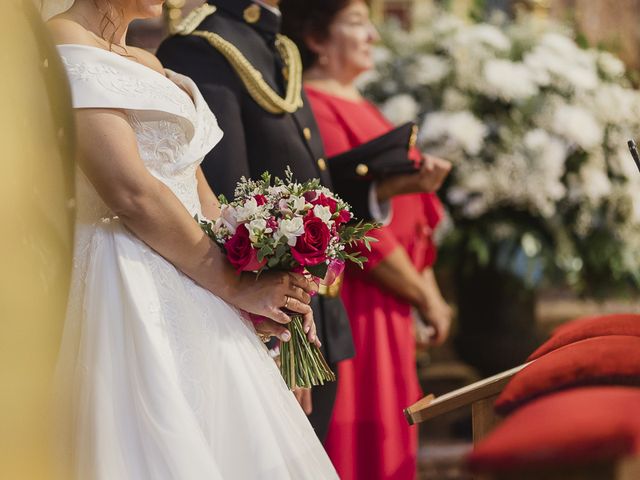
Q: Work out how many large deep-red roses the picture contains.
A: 2